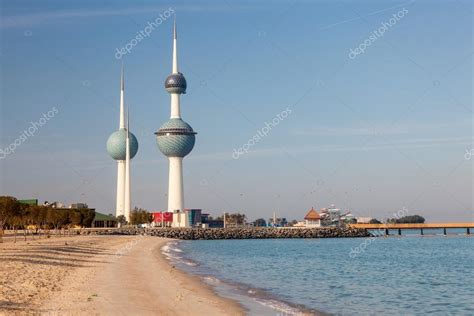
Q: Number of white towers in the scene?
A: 3